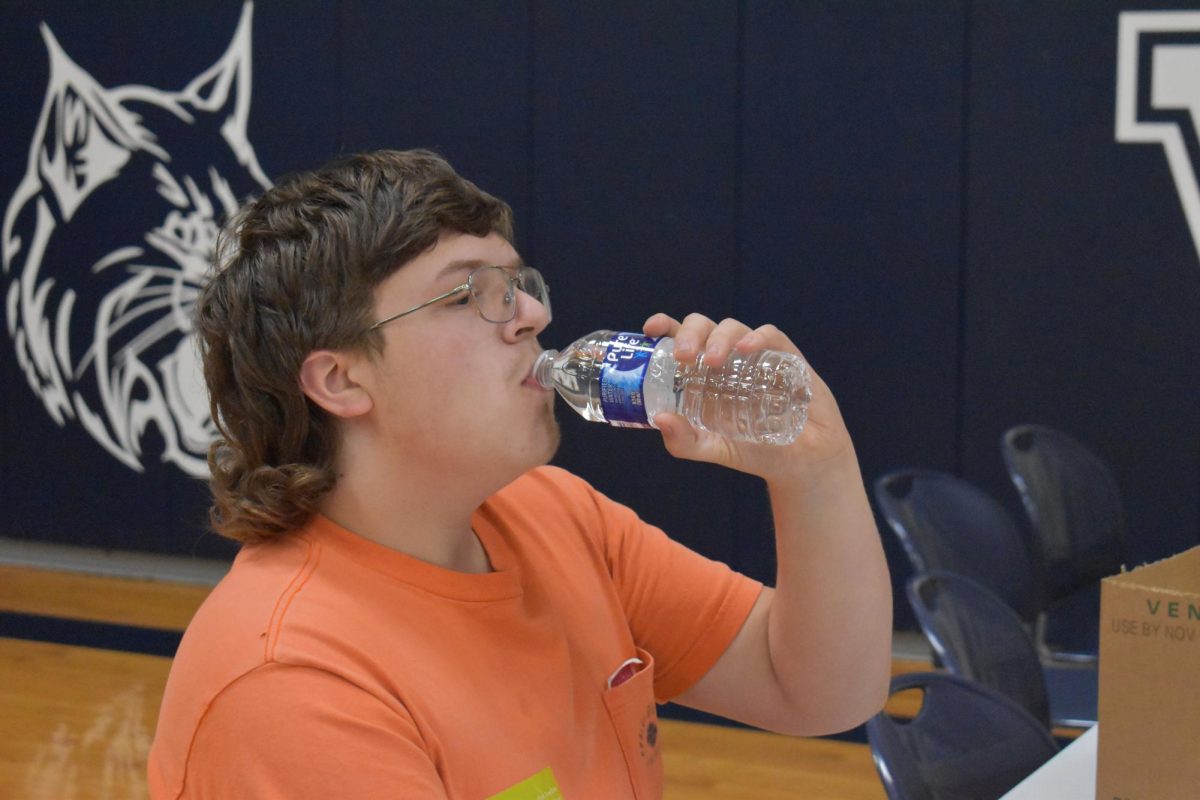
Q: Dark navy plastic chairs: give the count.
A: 4